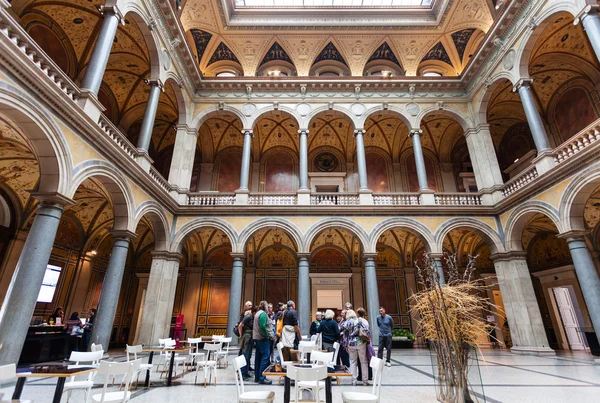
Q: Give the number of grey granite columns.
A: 15